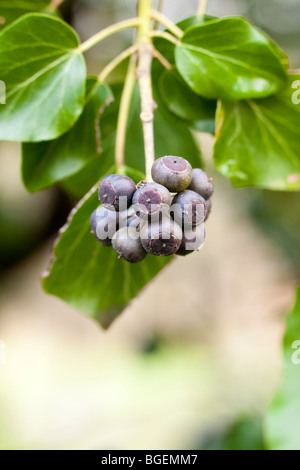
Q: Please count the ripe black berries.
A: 11